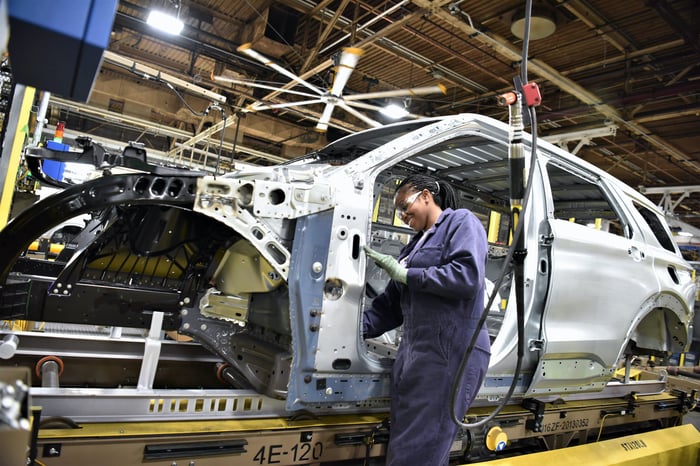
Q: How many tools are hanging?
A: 1